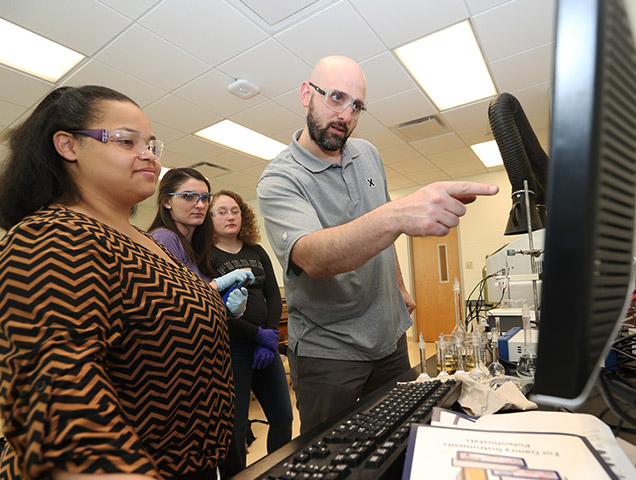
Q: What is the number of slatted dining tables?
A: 0